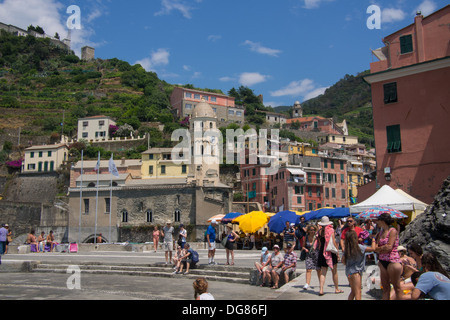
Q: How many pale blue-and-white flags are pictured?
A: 1